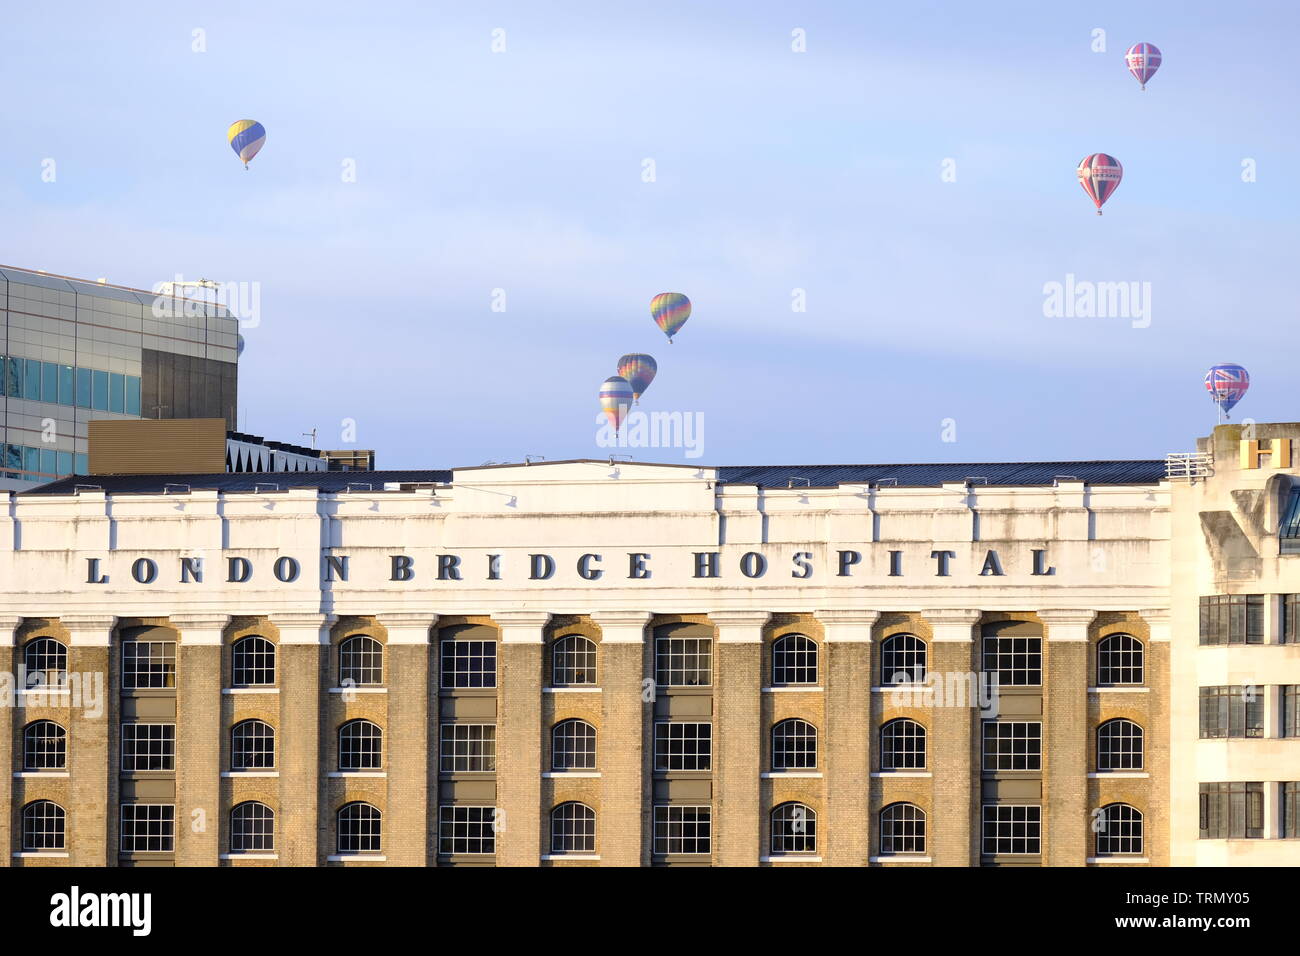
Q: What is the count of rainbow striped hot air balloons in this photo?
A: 2